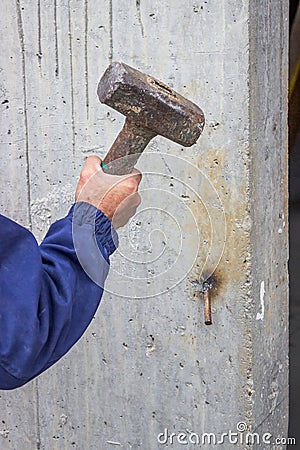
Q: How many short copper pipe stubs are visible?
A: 1